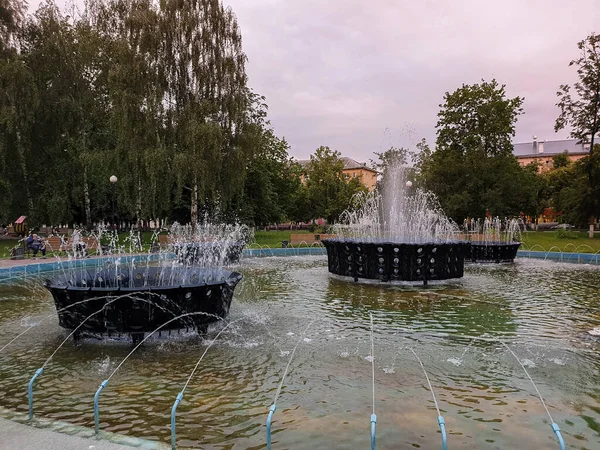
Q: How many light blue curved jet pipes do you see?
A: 7